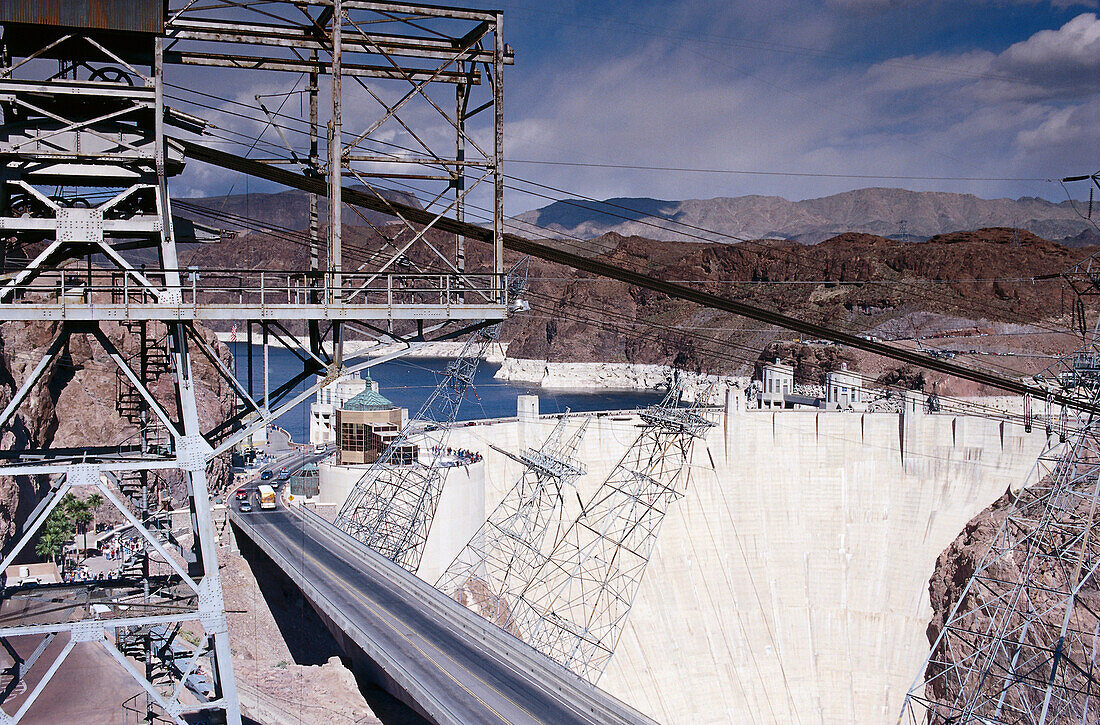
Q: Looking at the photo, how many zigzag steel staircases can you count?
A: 1